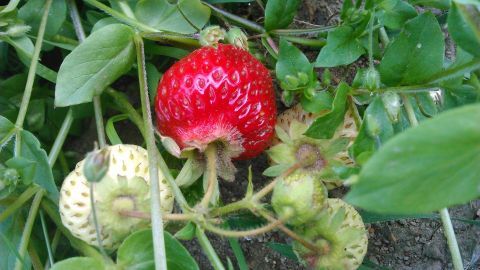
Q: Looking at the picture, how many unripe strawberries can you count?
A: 4